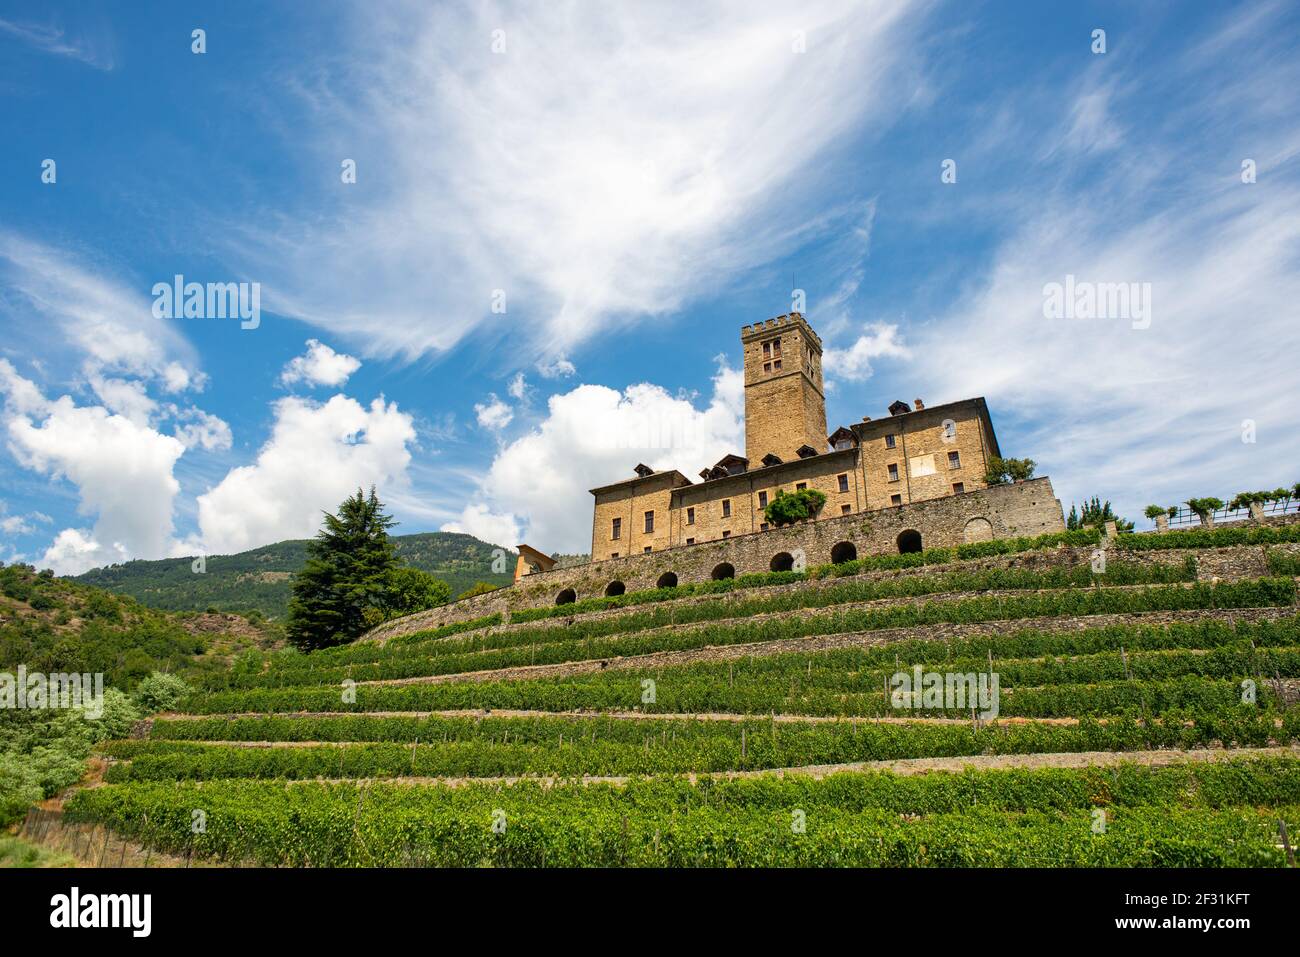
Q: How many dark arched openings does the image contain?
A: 7